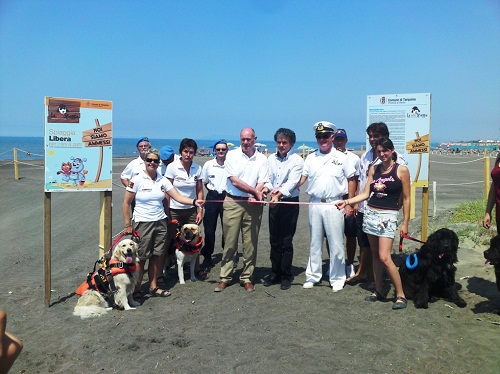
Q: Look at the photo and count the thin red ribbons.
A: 1